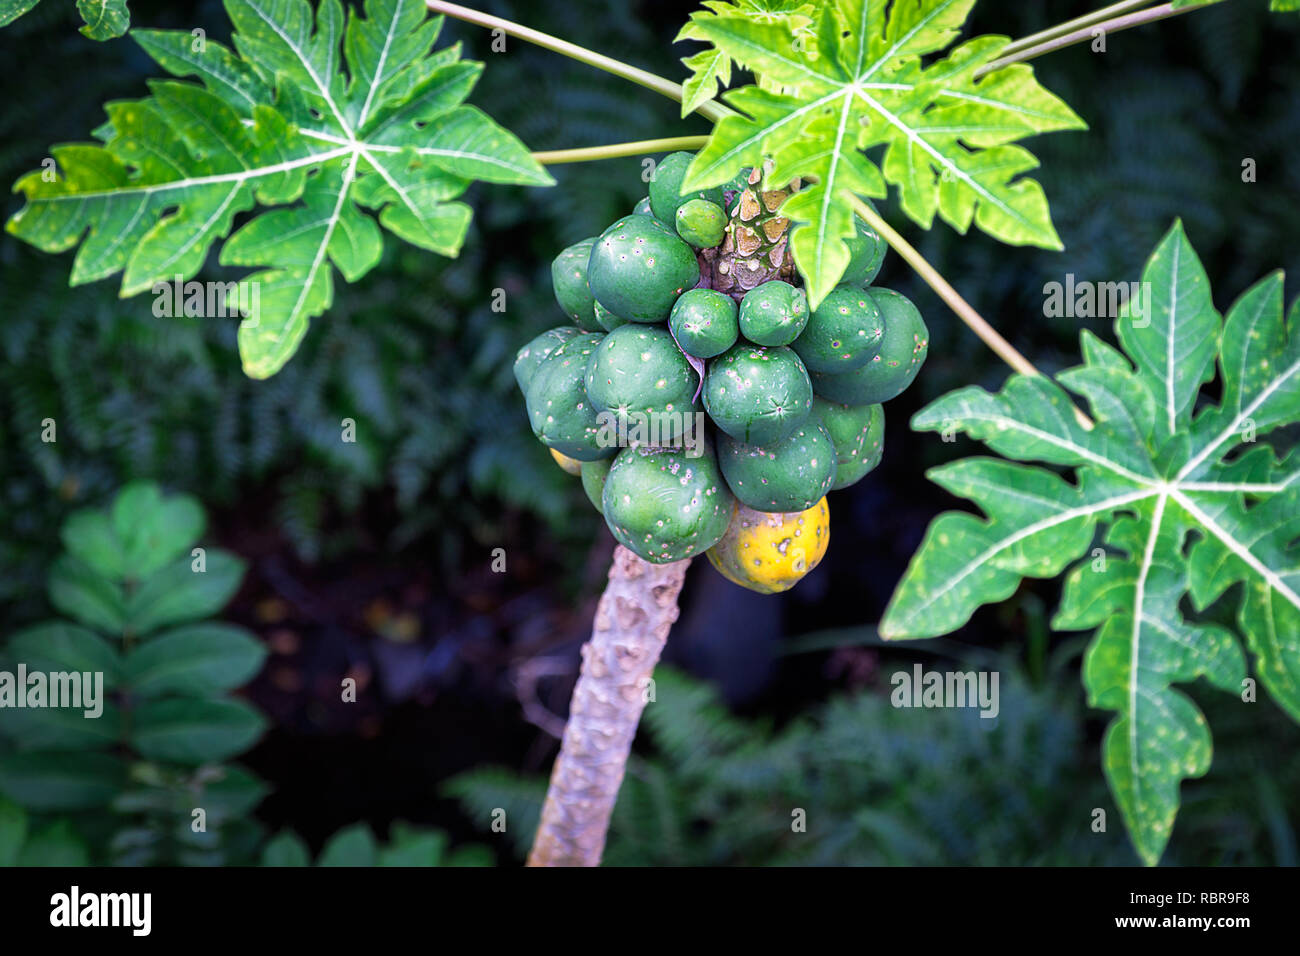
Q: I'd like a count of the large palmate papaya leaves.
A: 3